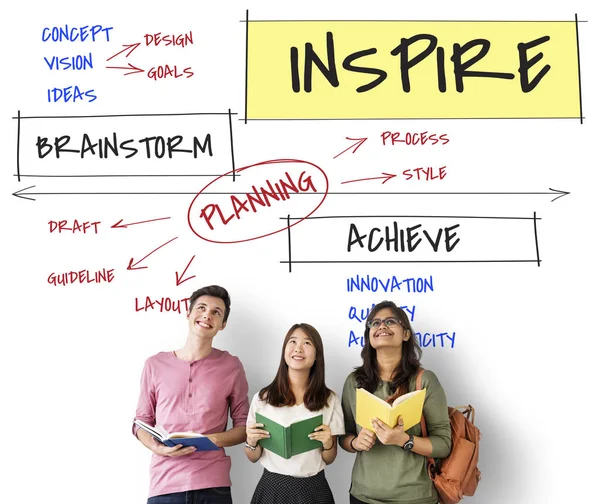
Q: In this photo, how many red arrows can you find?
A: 7